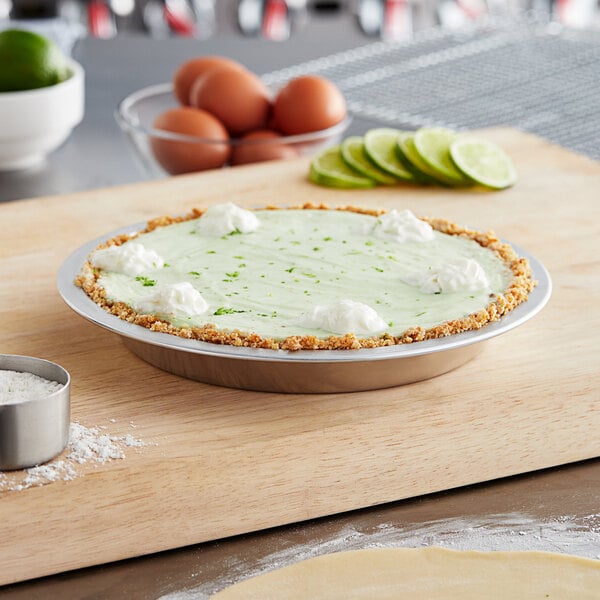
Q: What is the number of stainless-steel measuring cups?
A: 1